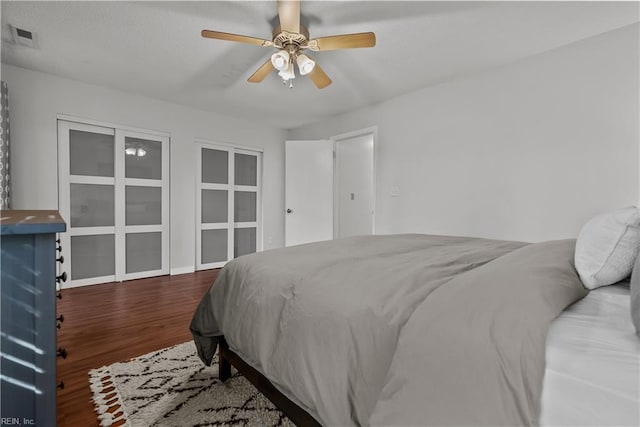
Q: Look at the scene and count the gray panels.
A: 12